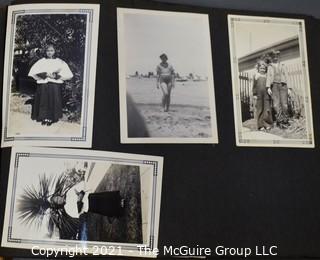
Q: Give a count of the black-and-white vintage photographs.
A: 4